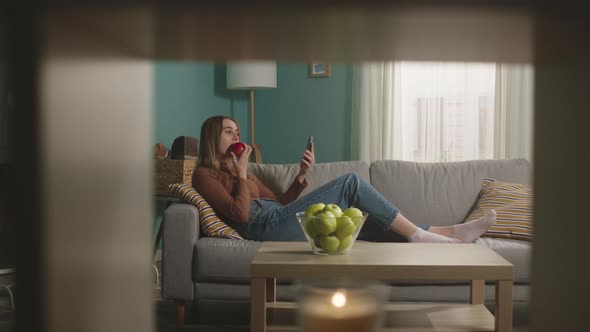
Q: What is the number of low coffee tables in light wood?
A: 1